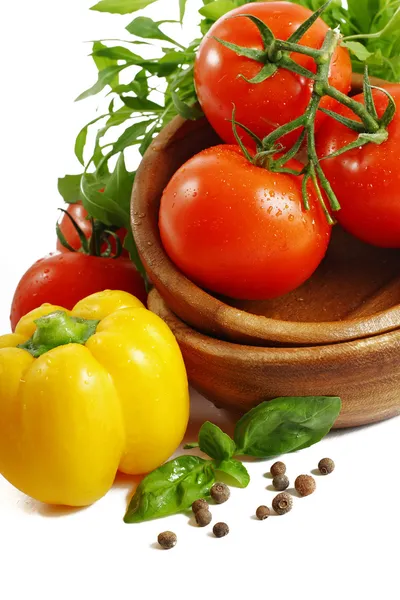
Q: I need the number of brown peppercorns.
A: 11